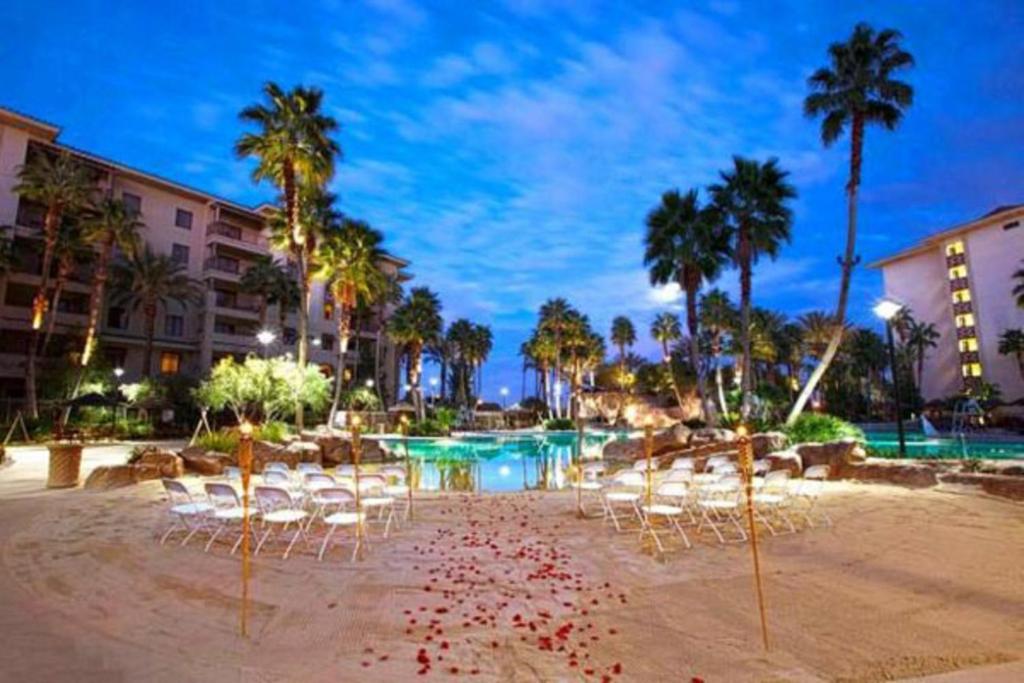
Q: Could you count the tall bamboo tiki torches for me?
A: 6